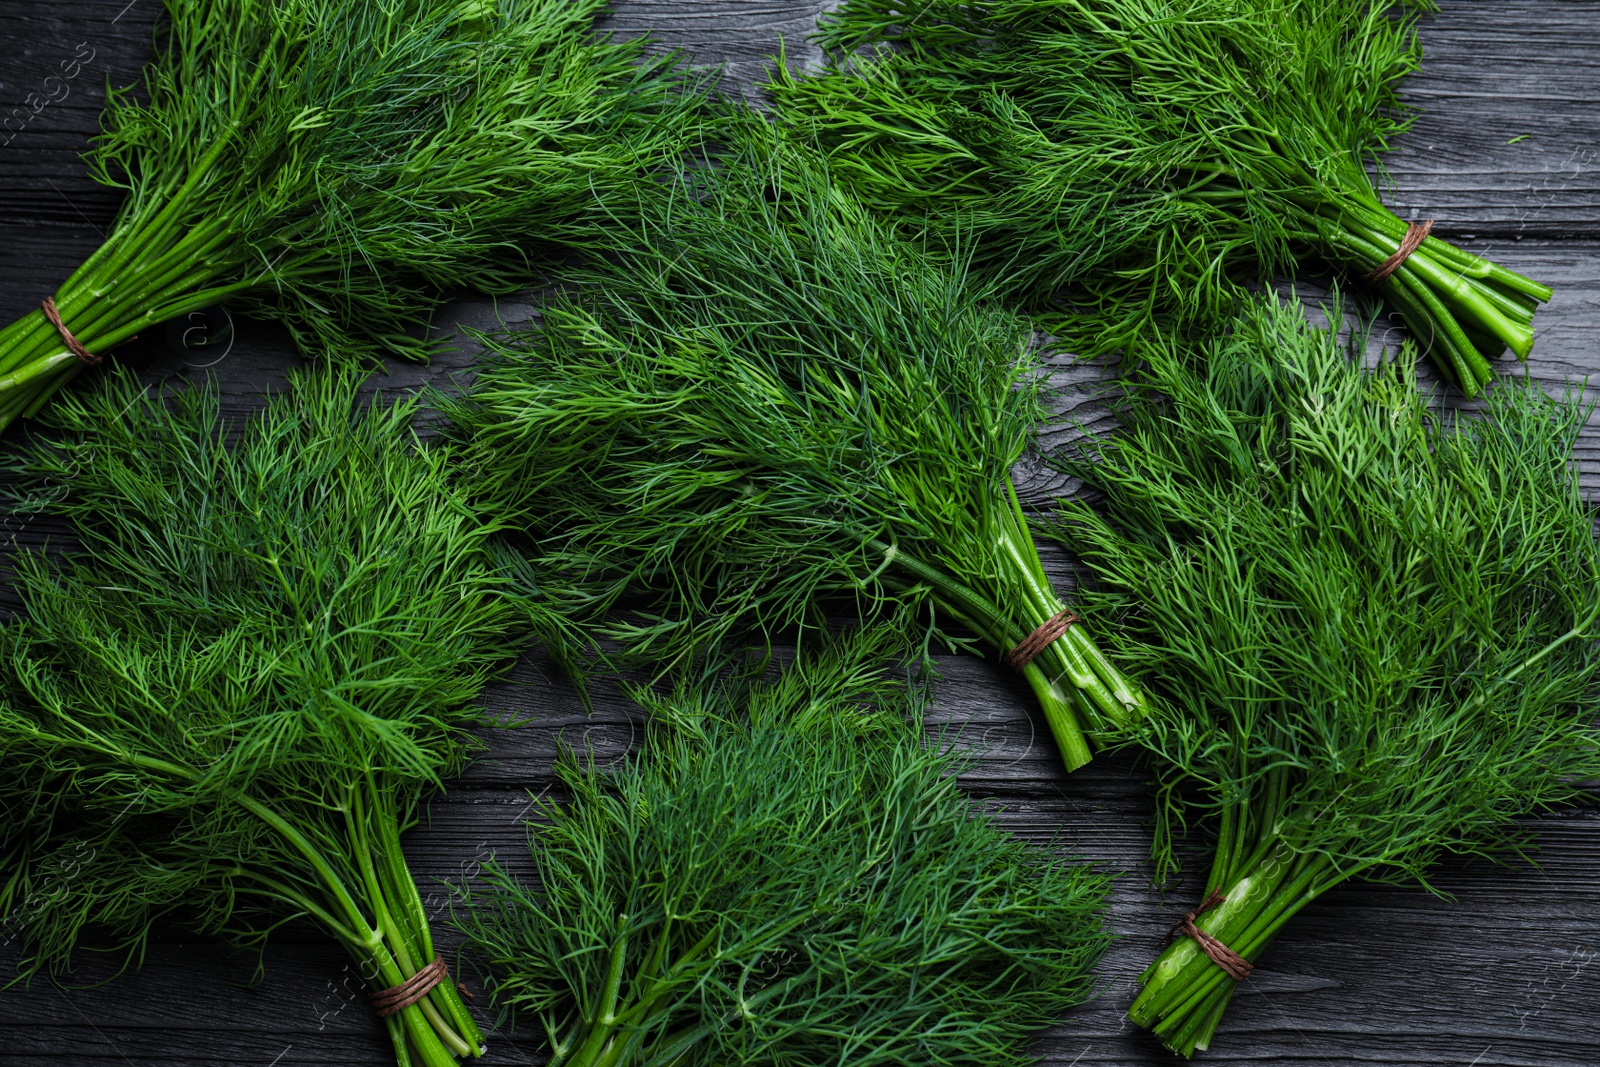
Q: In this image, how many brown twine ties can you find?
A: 5